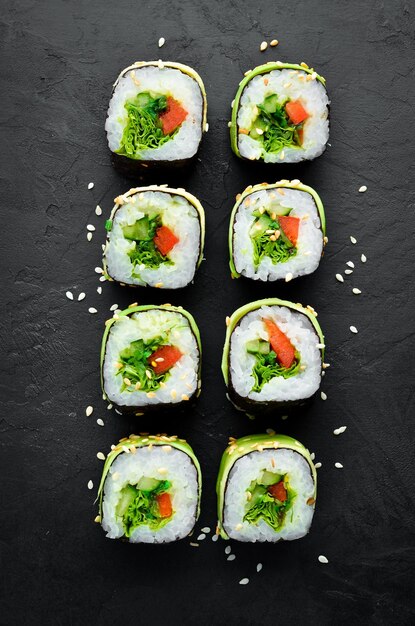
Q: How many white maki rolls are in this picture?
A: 8